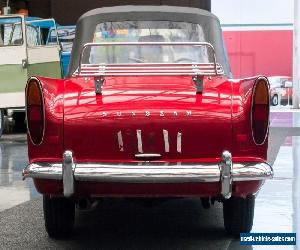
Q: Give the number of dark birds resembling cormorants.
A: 0